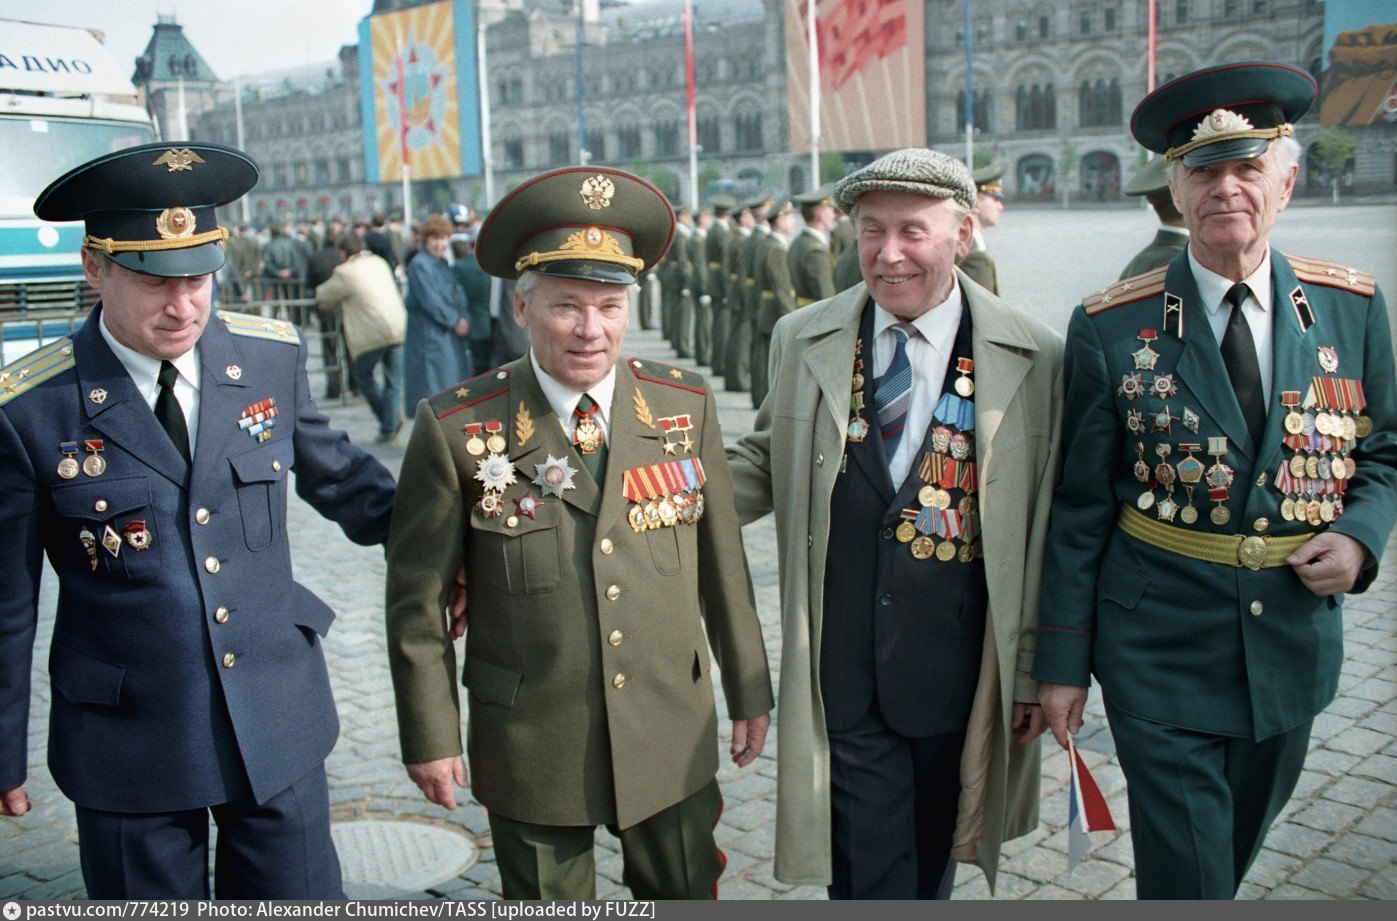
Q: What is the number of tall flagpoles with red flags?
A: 3